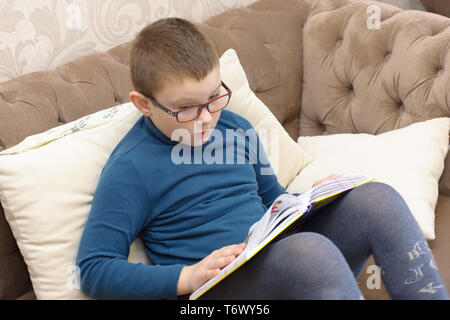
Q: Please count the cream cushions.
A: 3